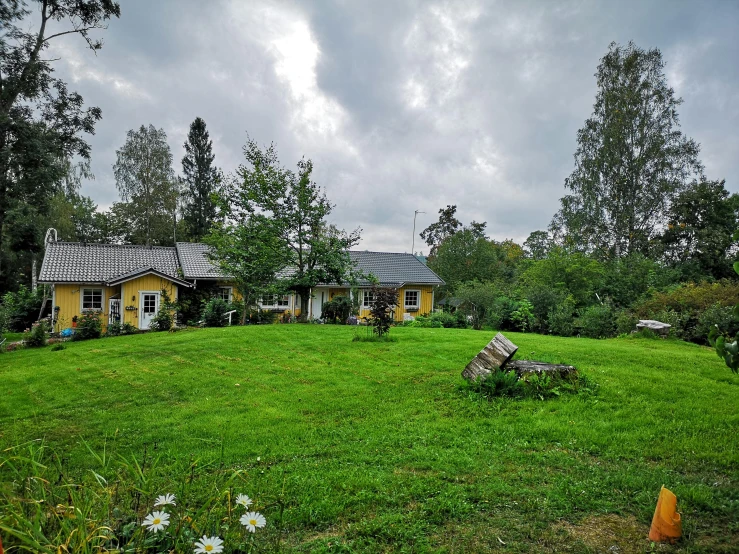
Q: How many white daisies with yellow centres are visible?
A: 5